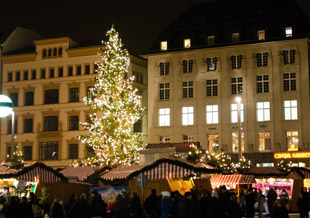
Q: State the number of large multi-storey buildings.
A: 2